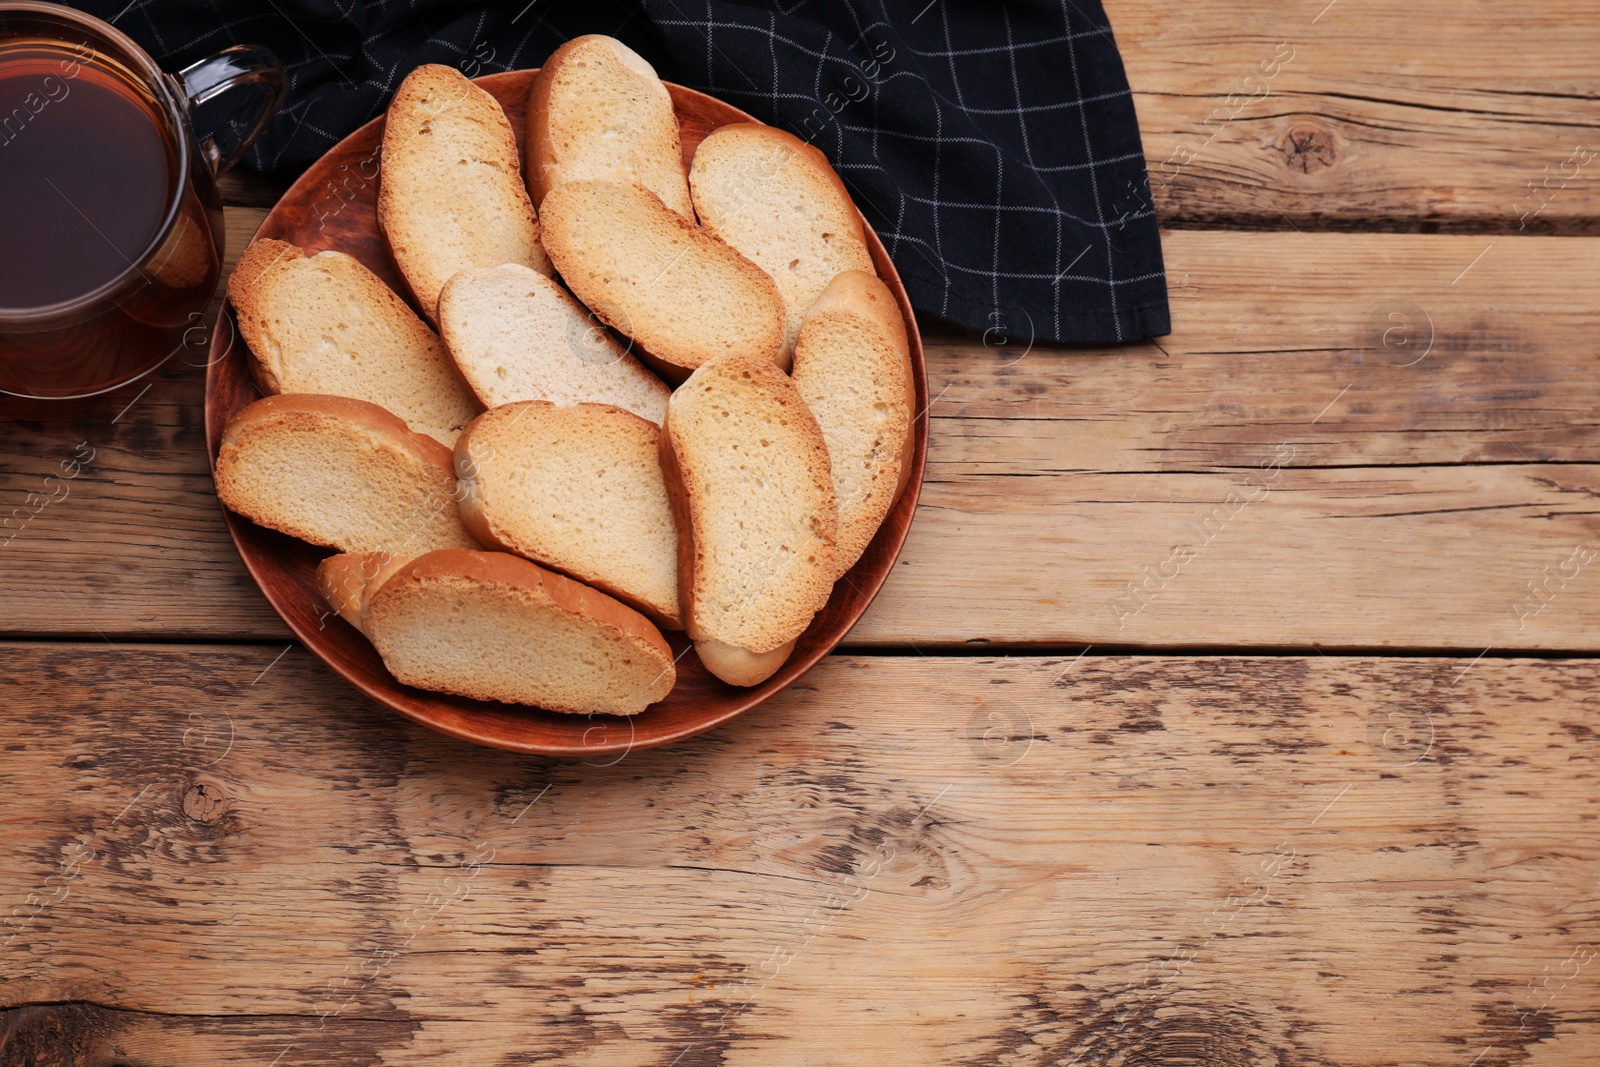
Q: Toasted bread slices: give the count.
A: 11